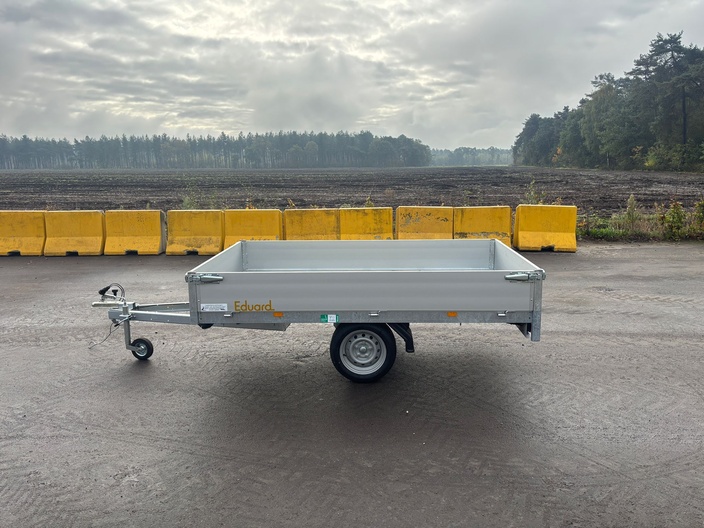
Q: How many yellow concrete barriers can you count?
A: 10